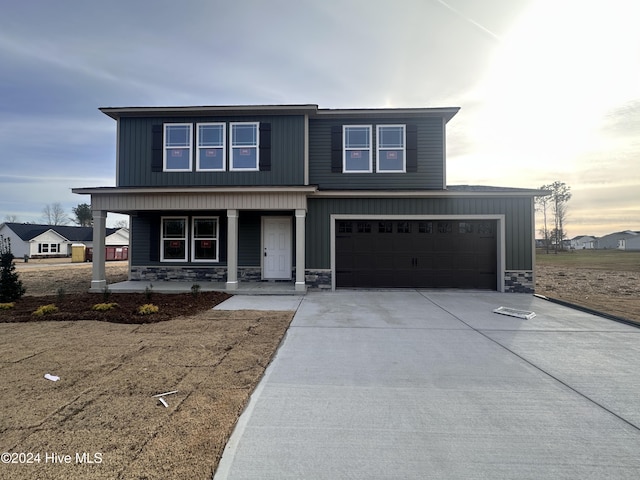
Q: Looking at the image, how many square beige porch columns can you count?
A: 3